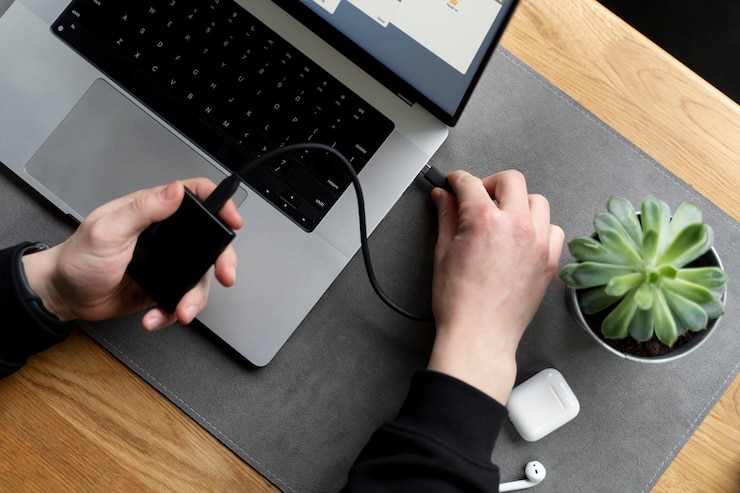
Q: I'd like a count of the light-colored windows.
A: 3